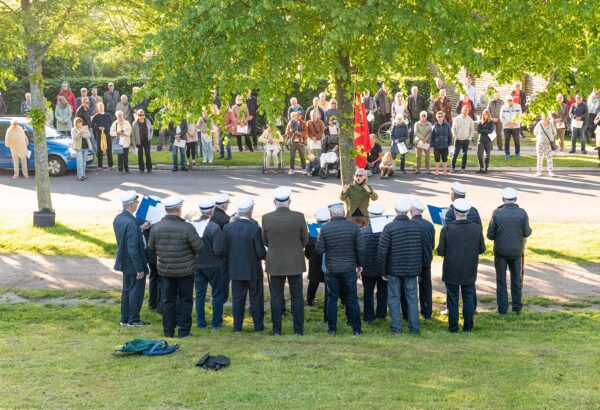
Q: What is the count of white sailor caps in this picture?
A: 14